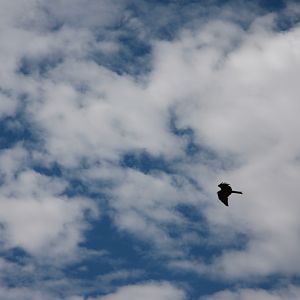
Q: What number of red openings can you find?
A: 0